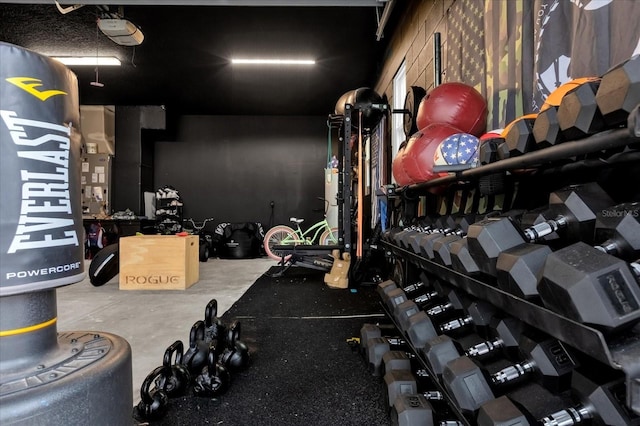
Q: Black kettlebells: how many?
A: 6